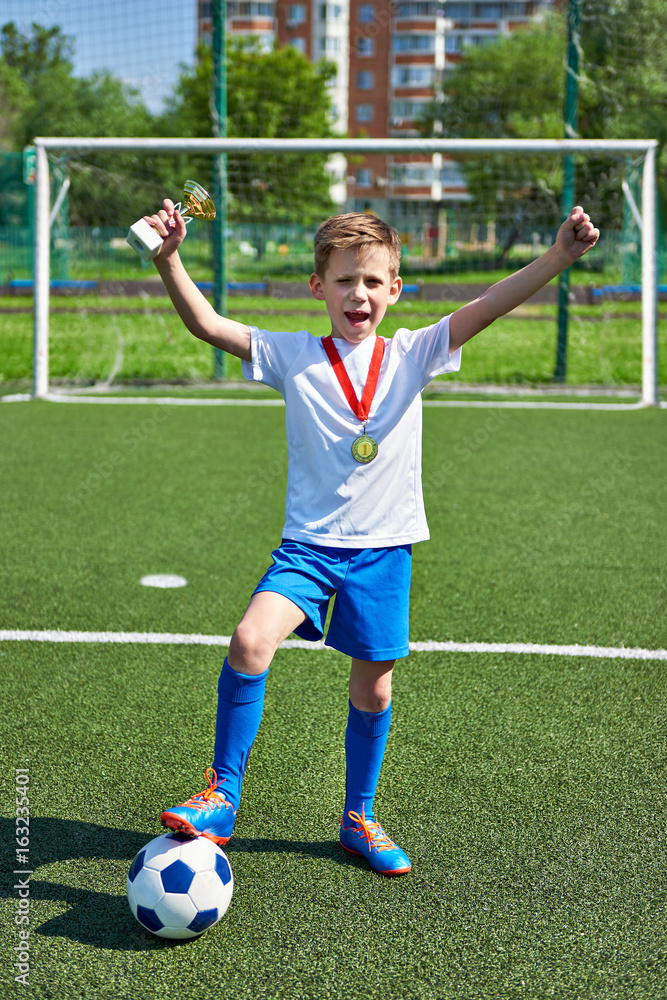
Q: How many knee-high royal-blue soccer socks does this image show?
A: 2